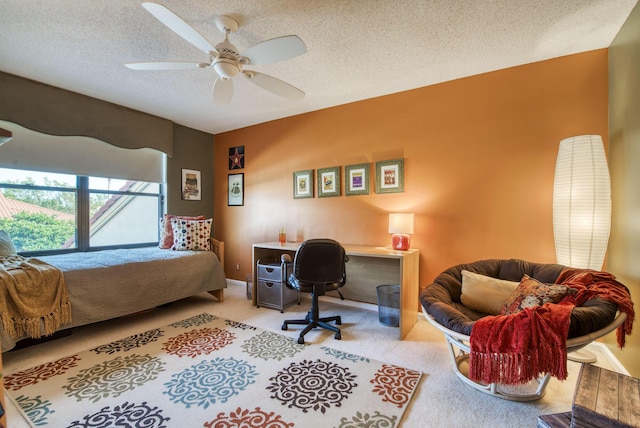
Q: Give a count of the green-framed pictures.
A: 4